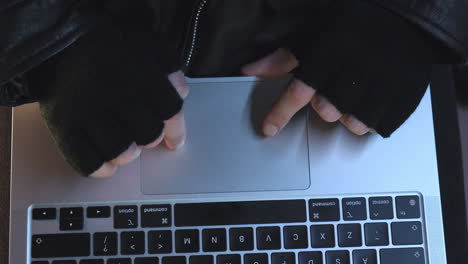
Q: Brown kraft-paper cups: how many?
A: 0